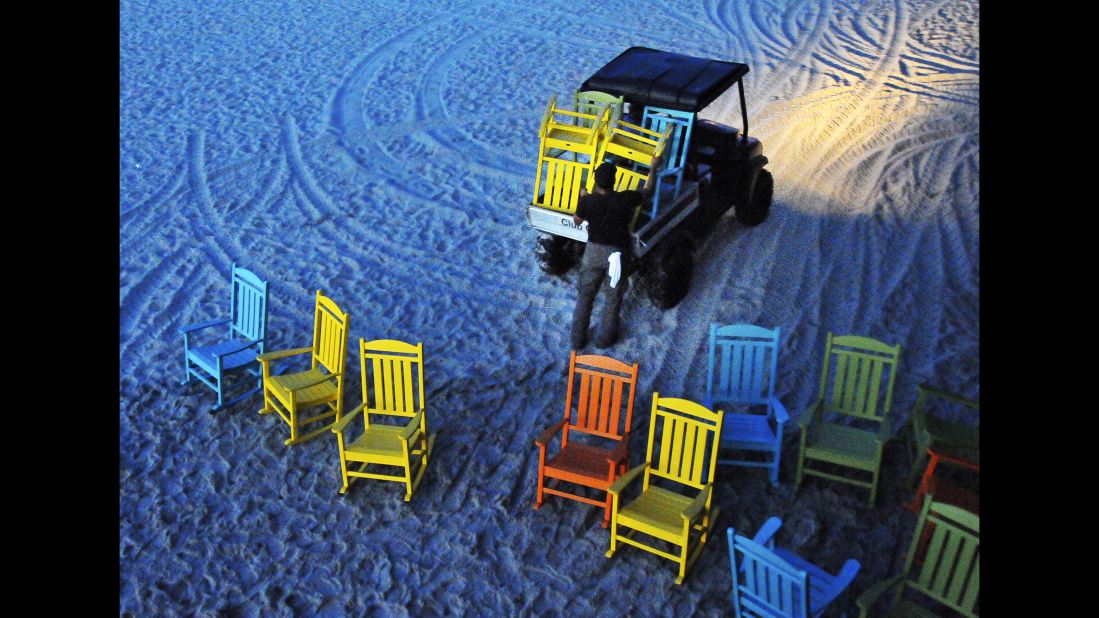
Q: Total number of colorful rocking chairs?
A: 15